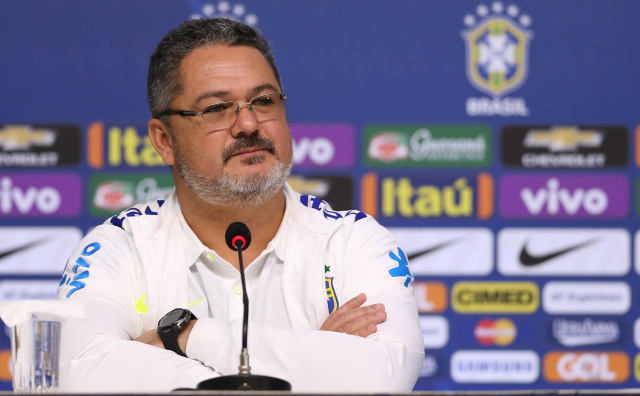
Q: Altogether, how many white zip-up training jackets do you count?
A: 1